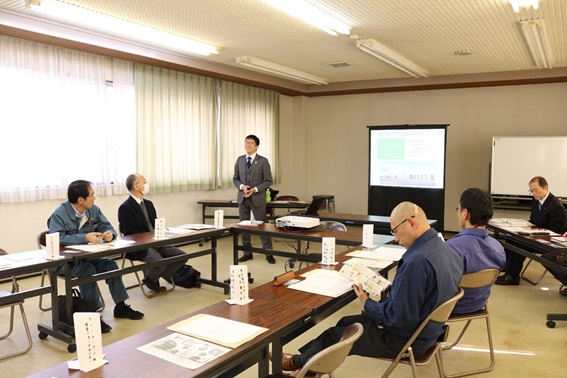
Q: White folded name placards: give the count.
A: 7